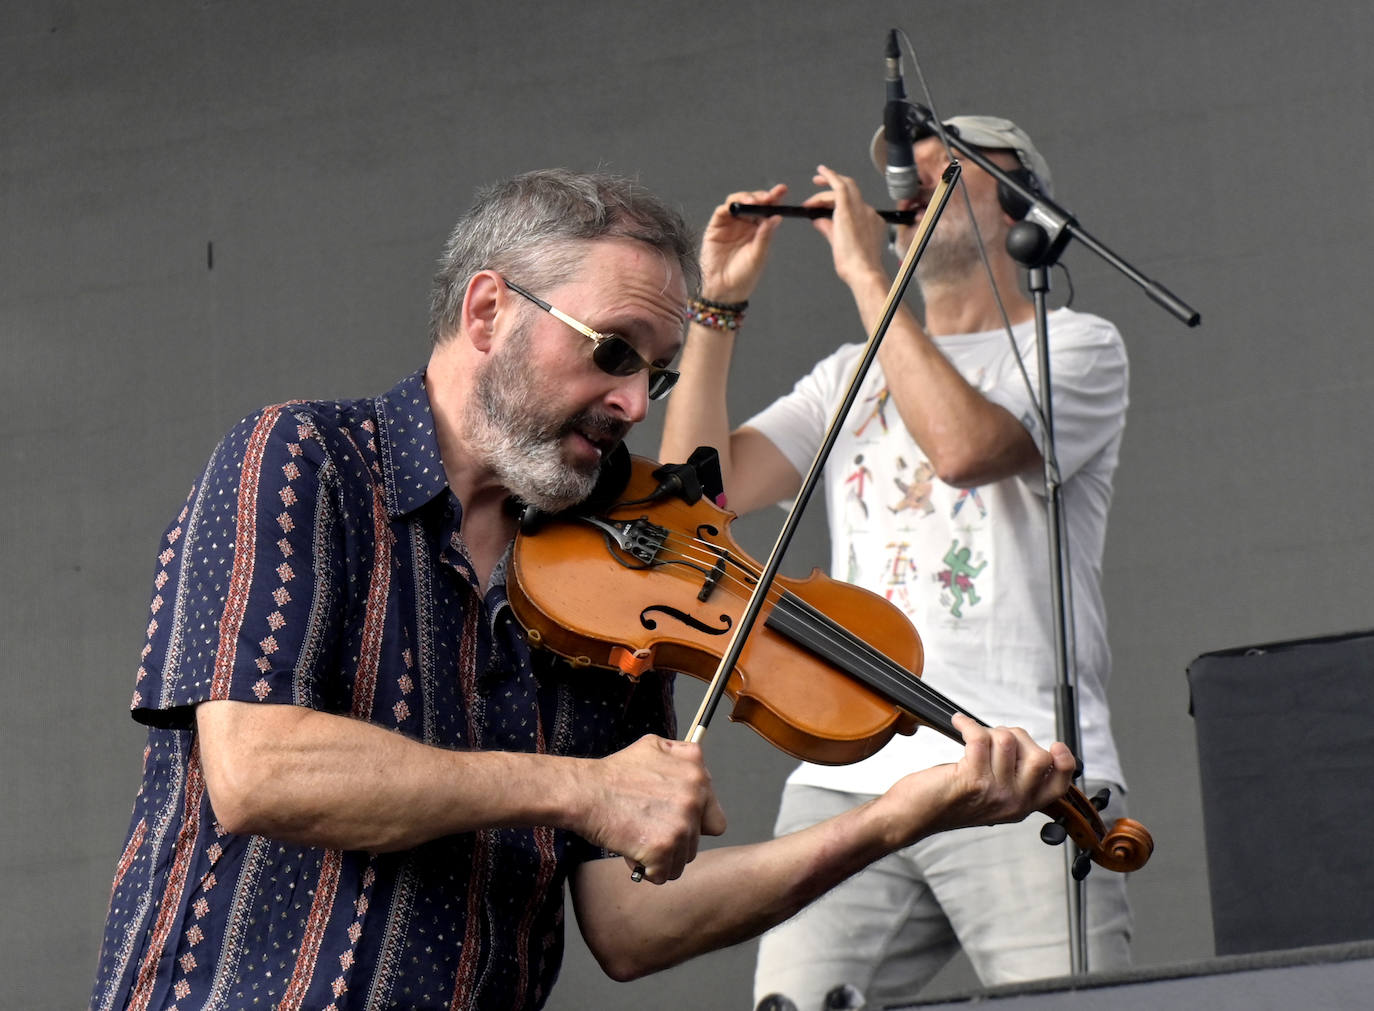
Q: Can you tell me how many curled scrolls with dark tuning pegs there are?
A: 1